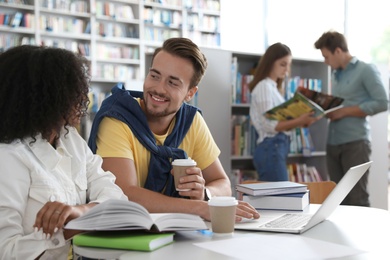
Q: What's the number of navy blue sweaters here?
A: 1